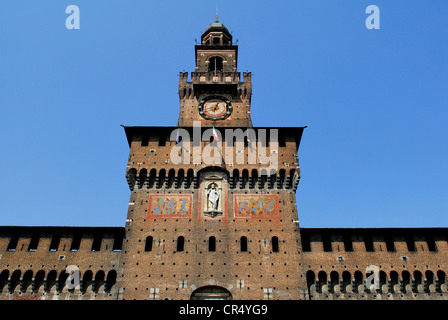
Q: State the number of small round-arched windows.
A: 5